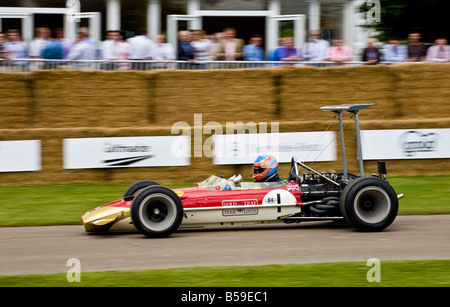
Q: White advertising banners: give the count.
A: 4